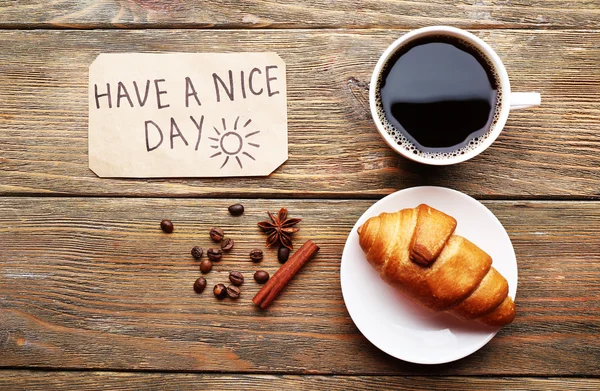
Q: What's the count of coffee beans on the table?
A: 14